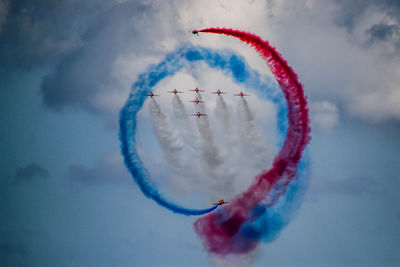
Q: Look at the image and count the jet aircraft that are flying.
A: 9